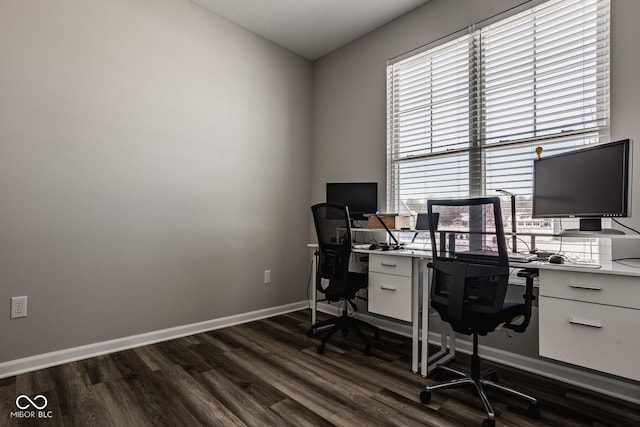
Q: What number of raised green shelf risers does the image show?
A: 0